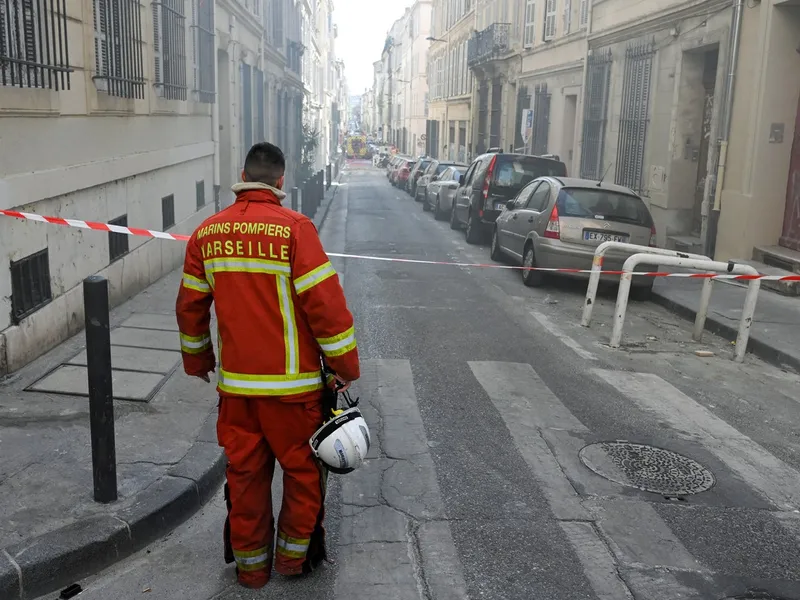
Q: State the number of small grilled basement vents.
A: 4